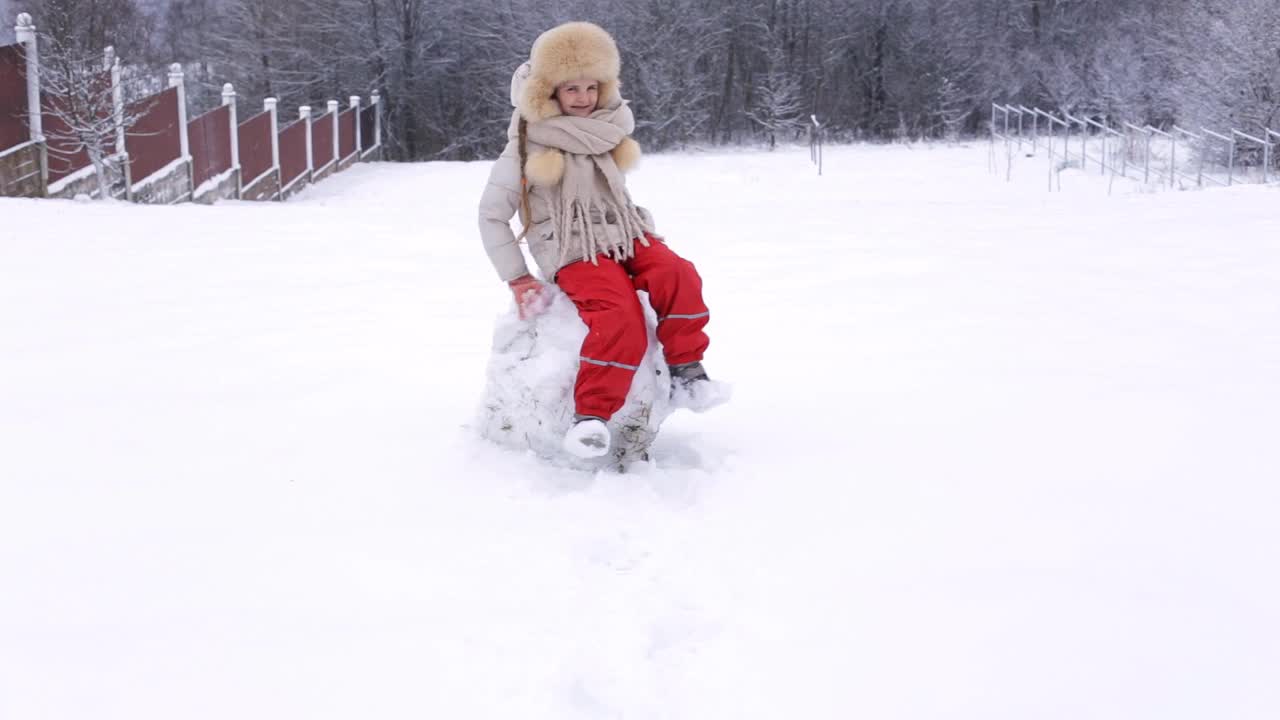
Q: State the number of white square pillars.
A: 9